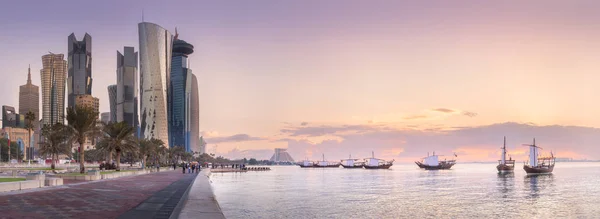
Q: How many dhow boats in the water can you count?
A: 7